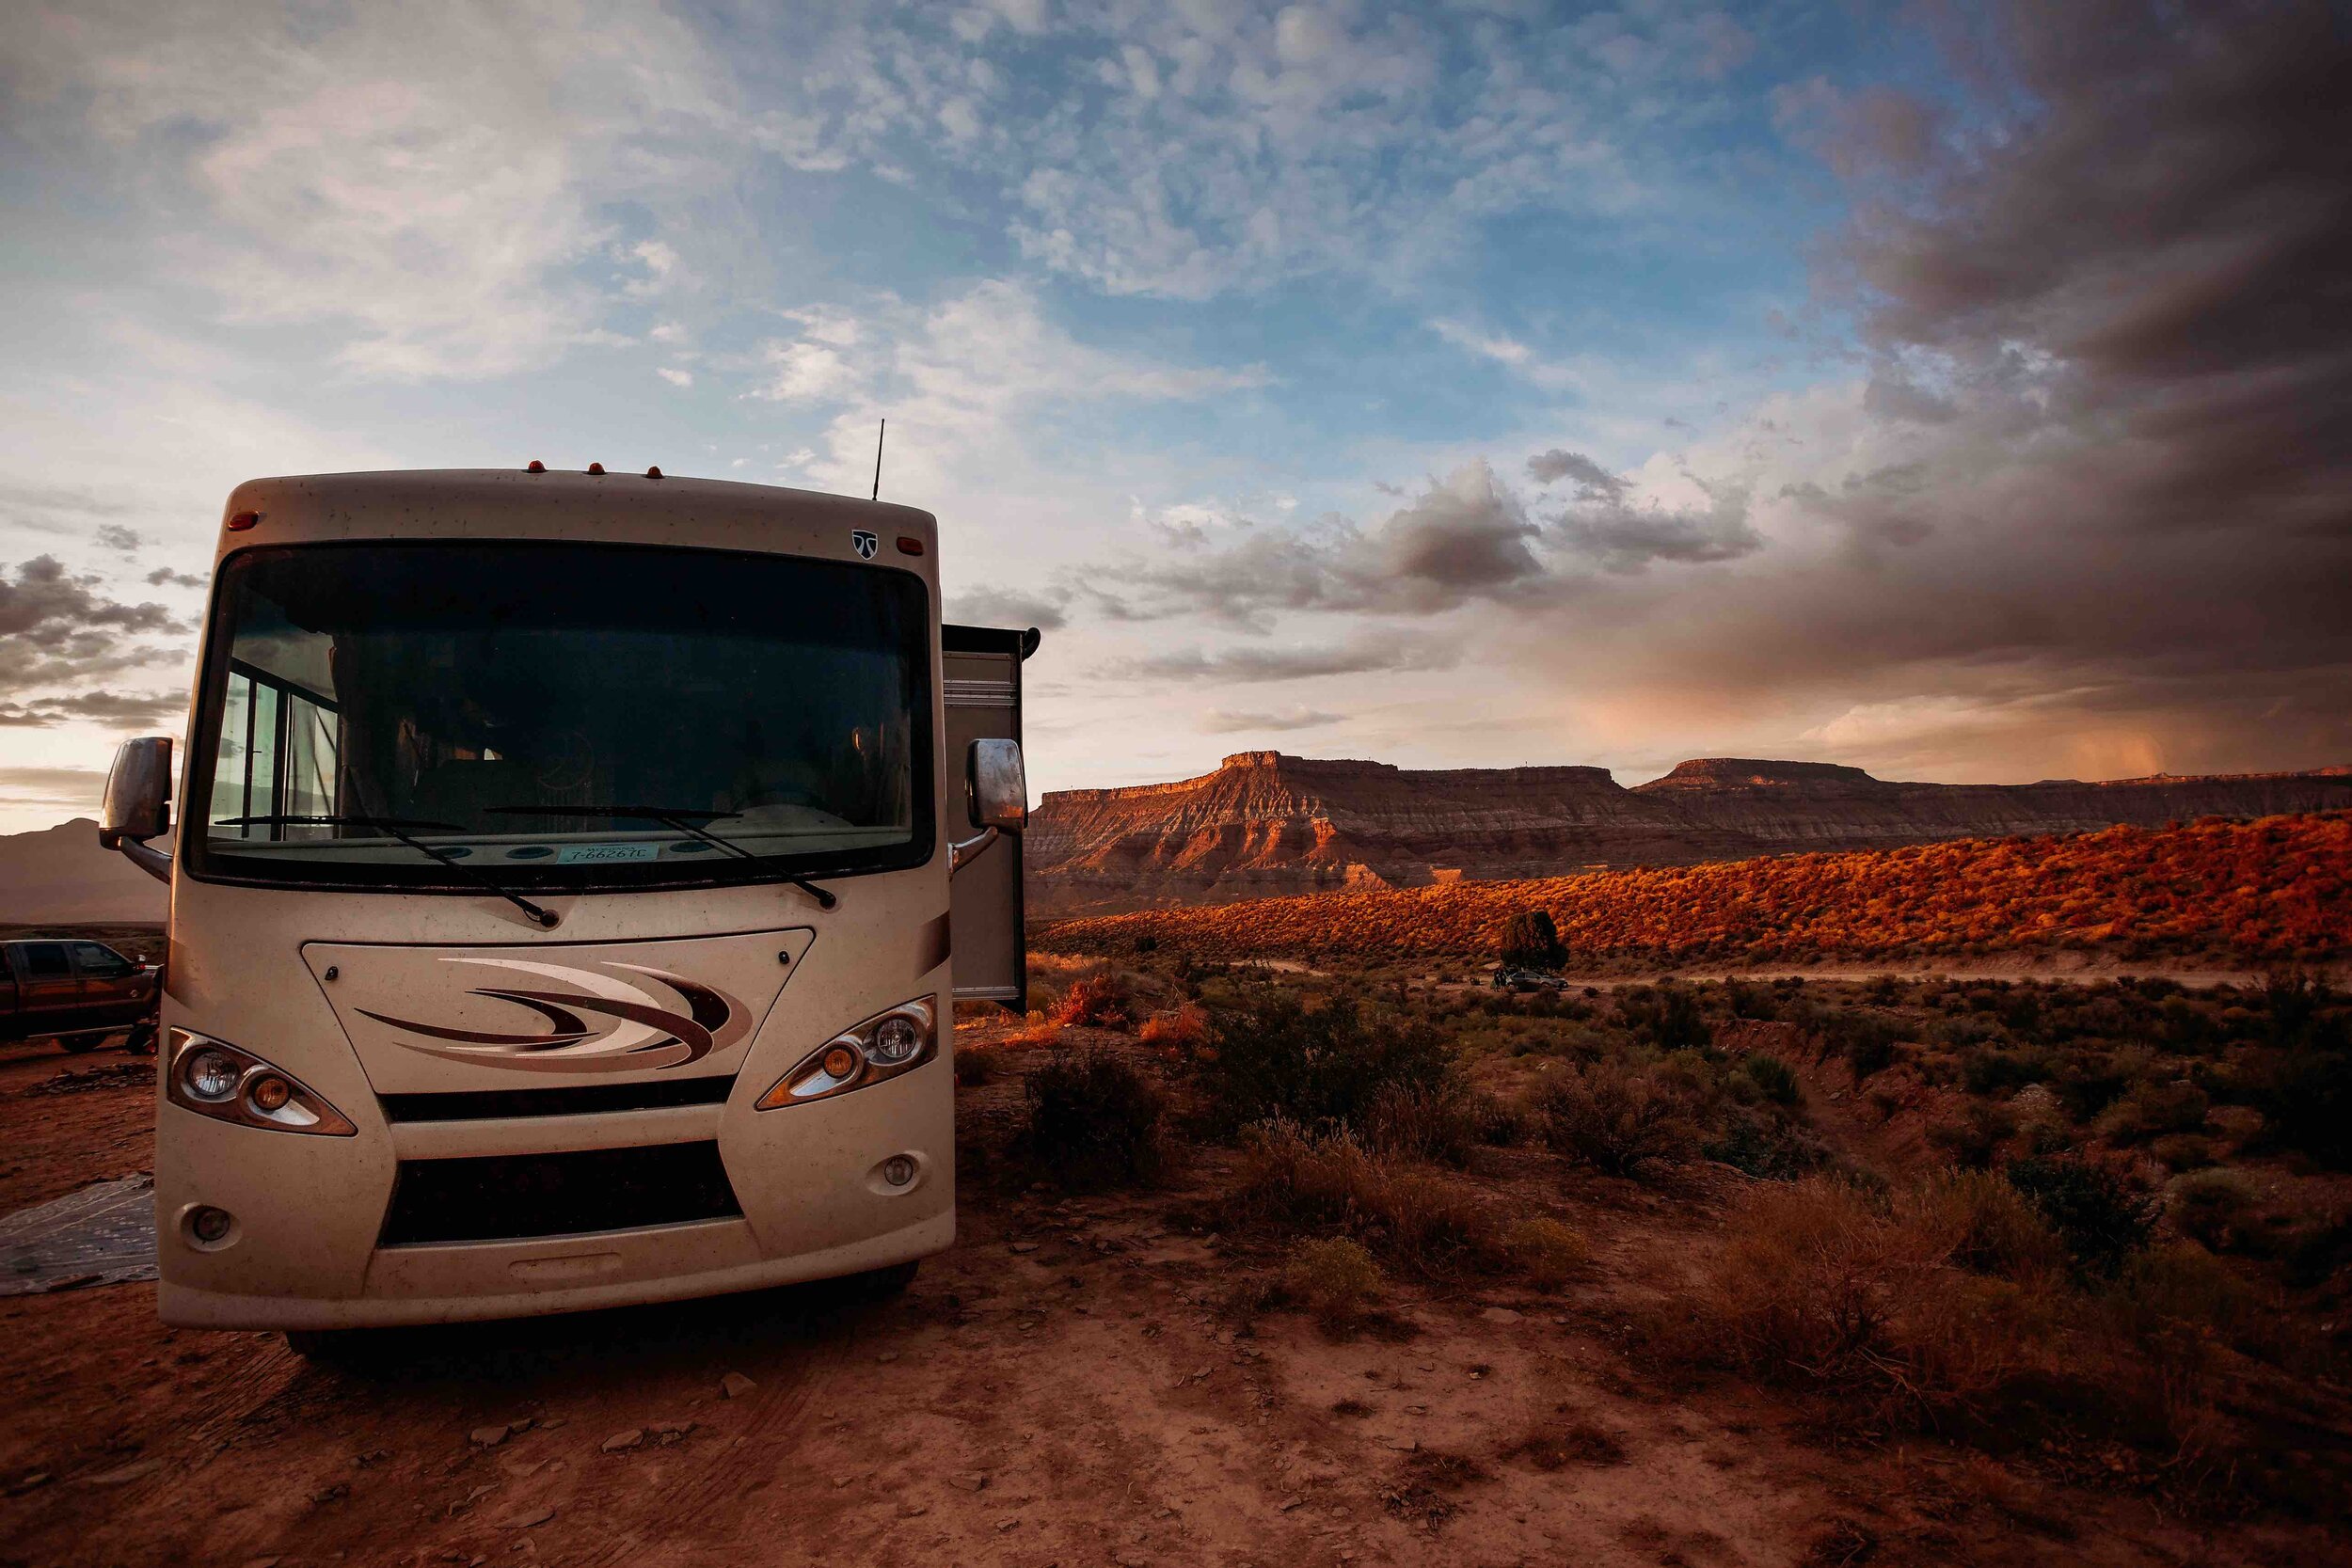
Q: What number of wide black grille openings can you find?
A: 2